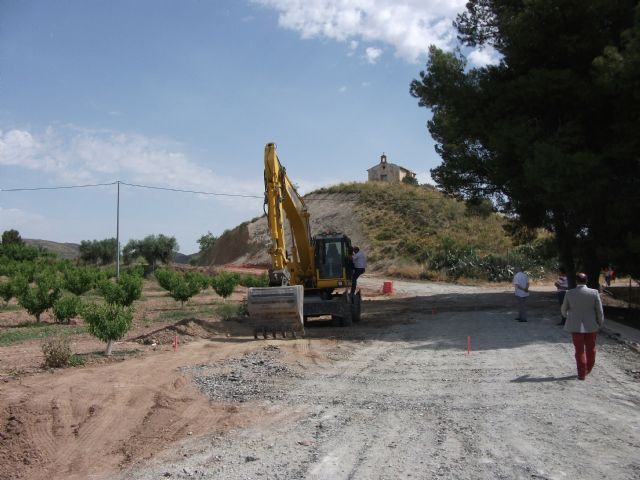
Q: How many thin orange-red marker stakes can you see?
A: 2